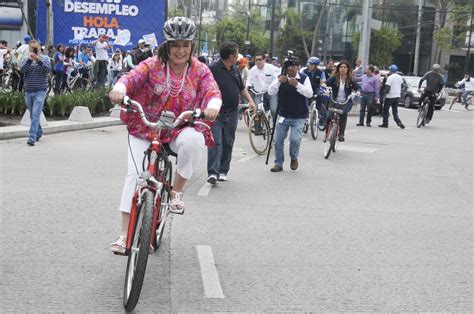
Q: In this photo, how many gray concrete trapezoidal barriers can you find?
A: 3